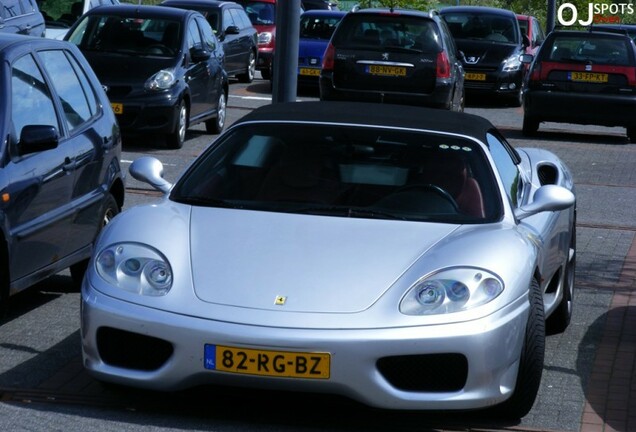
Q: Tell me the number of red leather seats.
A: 2